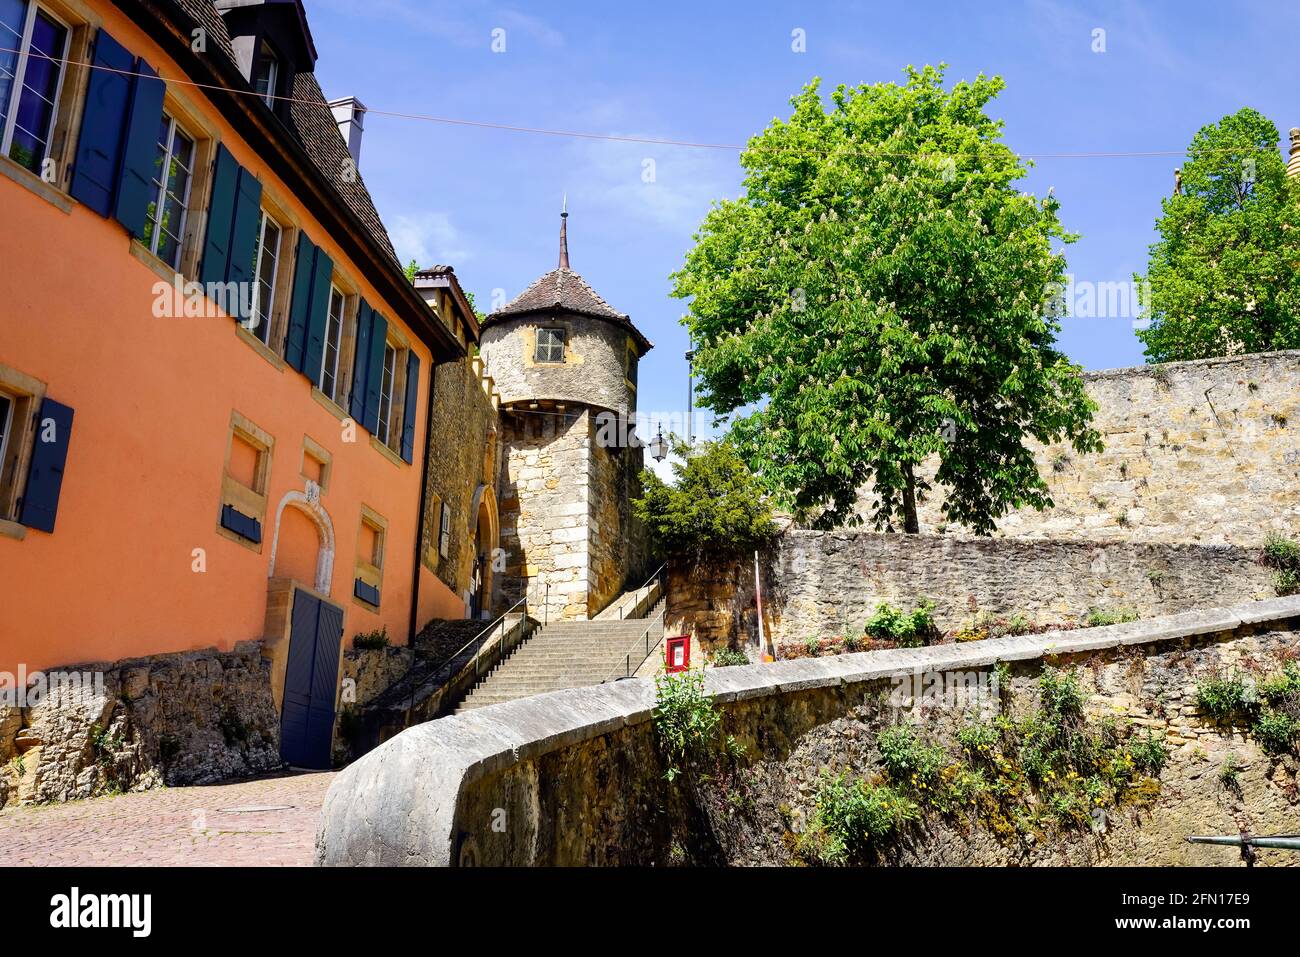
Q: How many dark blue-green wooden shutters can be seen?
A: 10